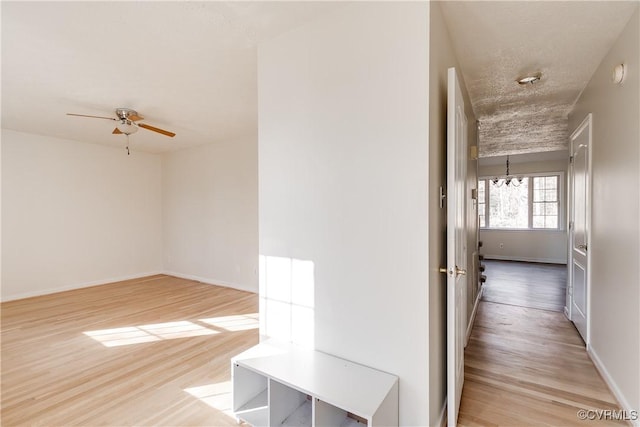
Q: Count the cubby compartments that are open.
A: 3